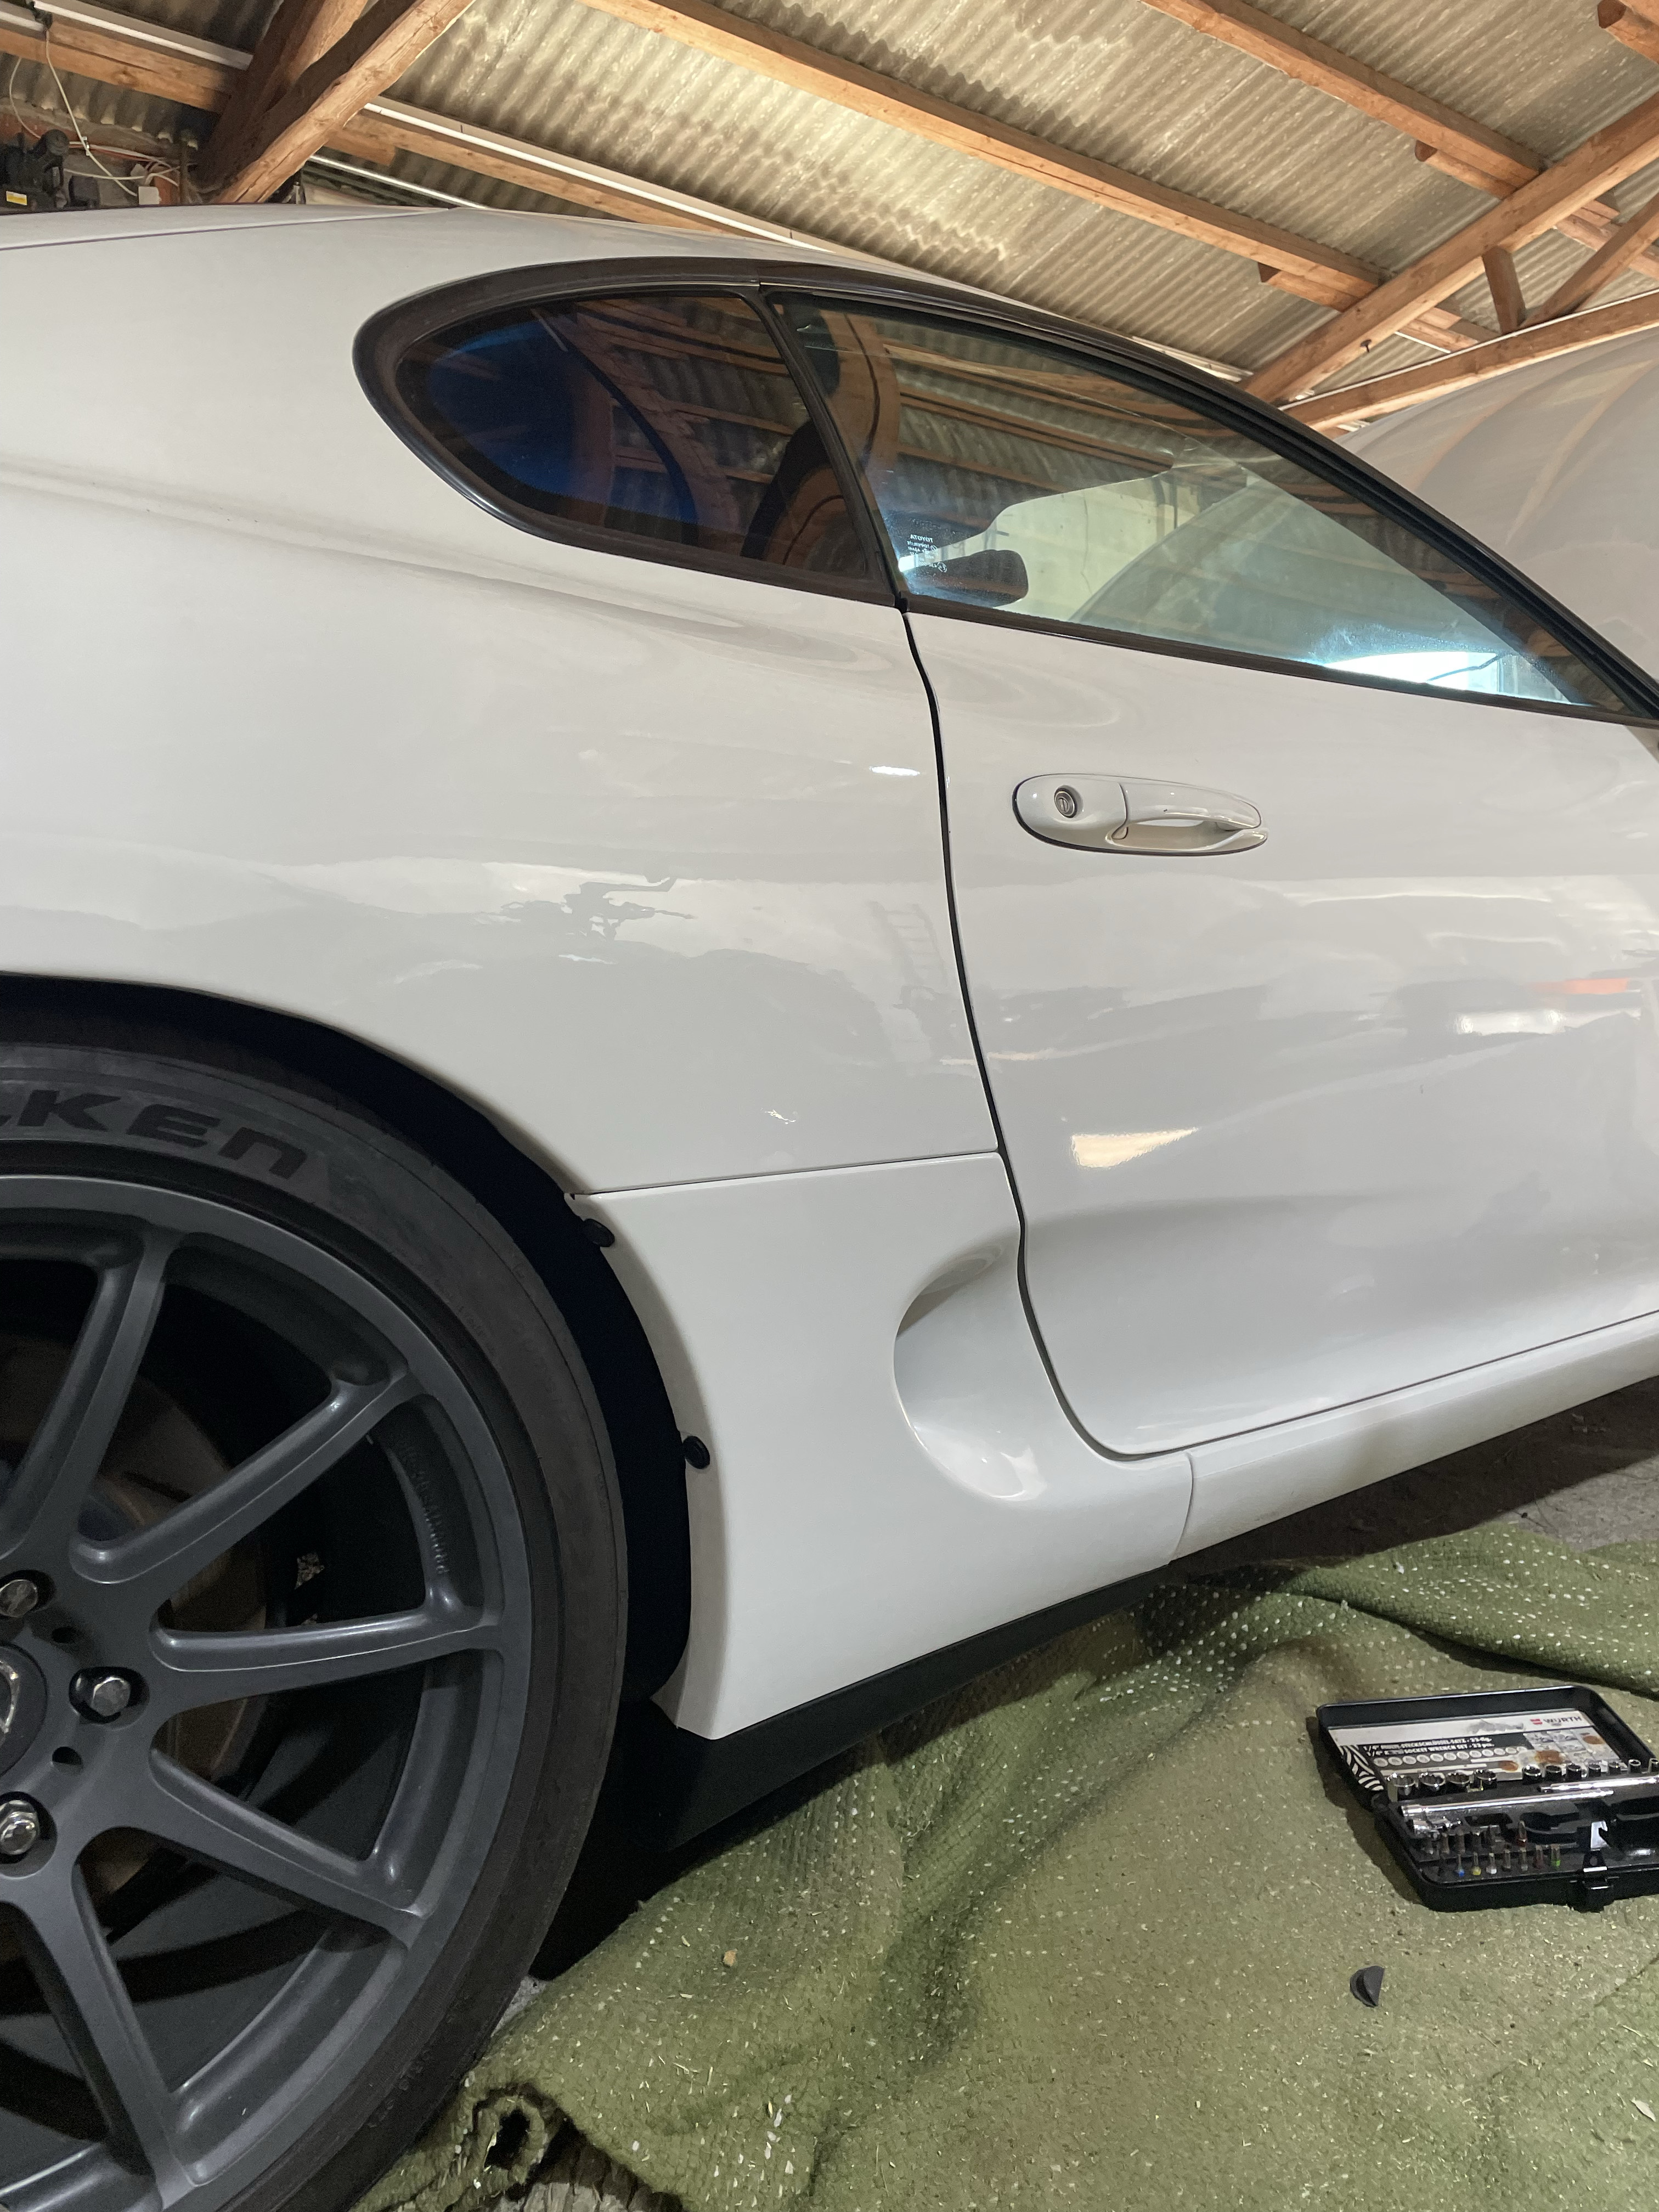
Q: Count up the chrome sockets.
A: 11